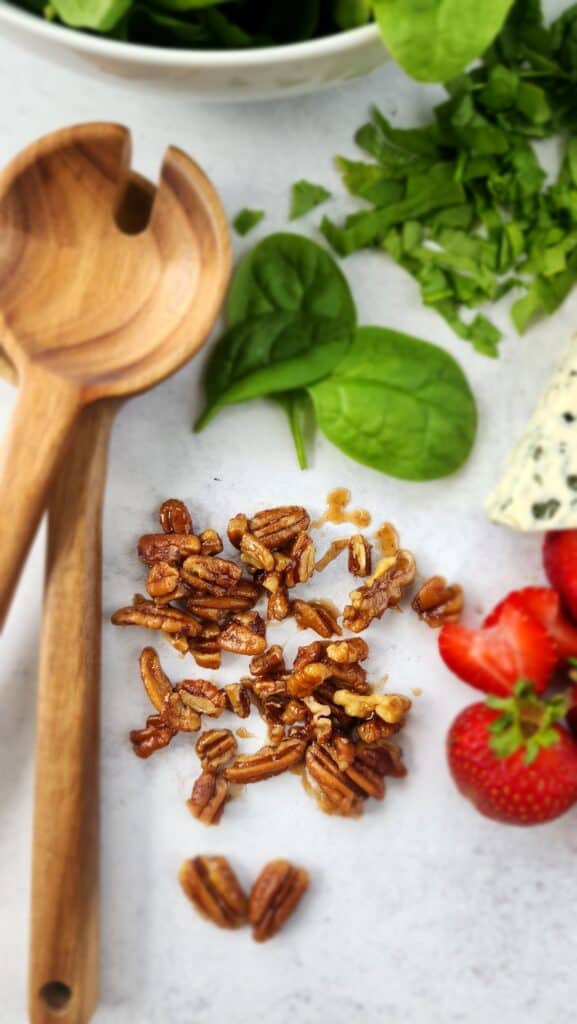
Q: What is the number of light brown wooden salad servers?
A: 2